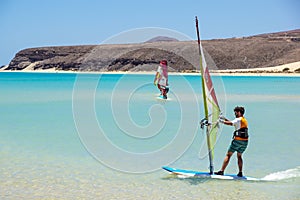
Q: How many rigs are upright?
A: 2